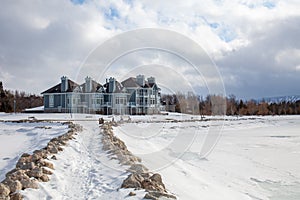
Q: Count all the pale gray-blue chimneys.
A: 5